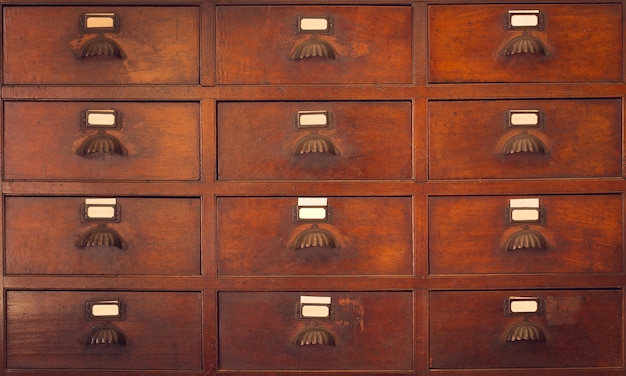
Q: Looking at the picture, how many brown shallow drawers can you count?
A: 12